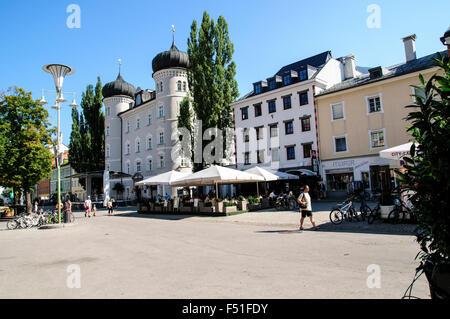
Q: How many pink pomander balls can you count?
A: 0